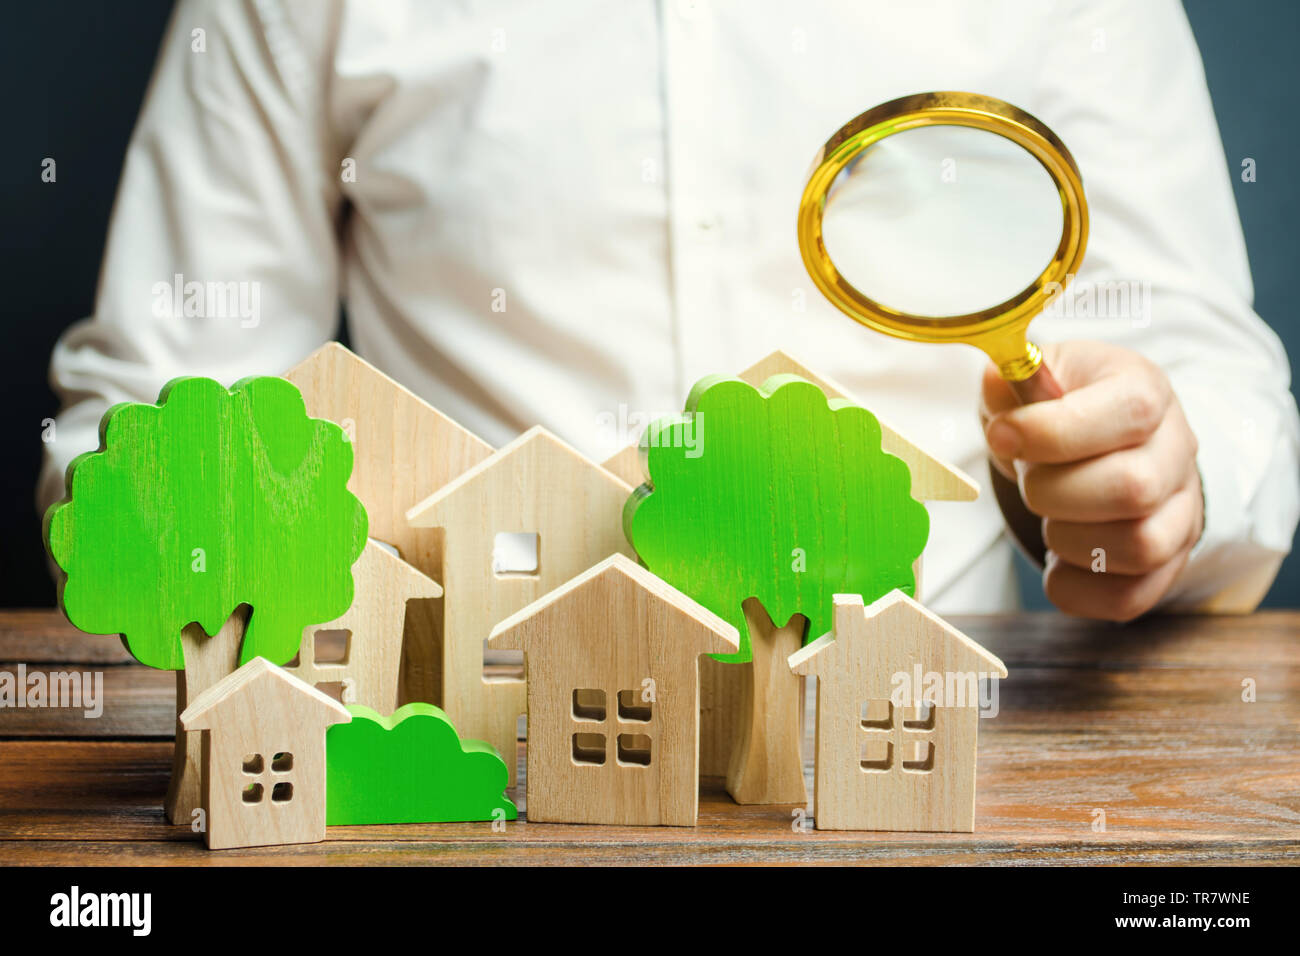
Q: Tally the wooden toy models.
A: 10